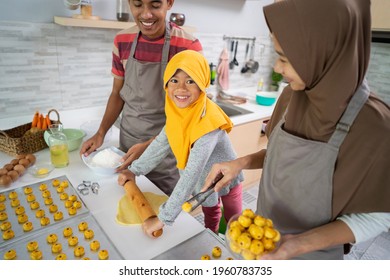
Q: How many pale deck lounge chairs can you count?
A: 0